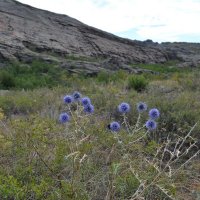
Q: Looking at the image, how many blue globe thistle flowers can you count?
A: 10